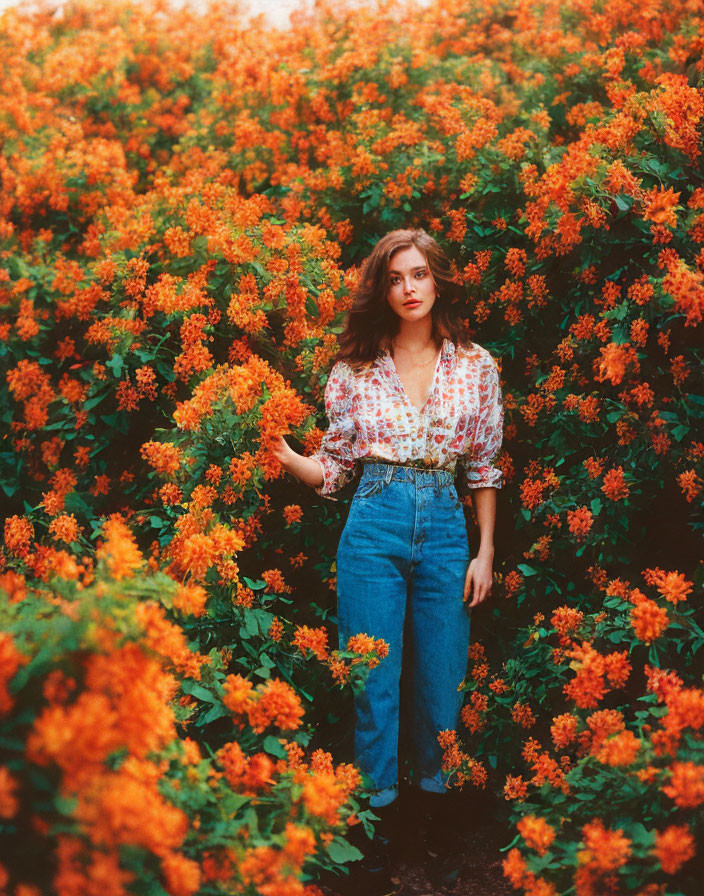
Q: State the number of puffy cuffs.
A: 2